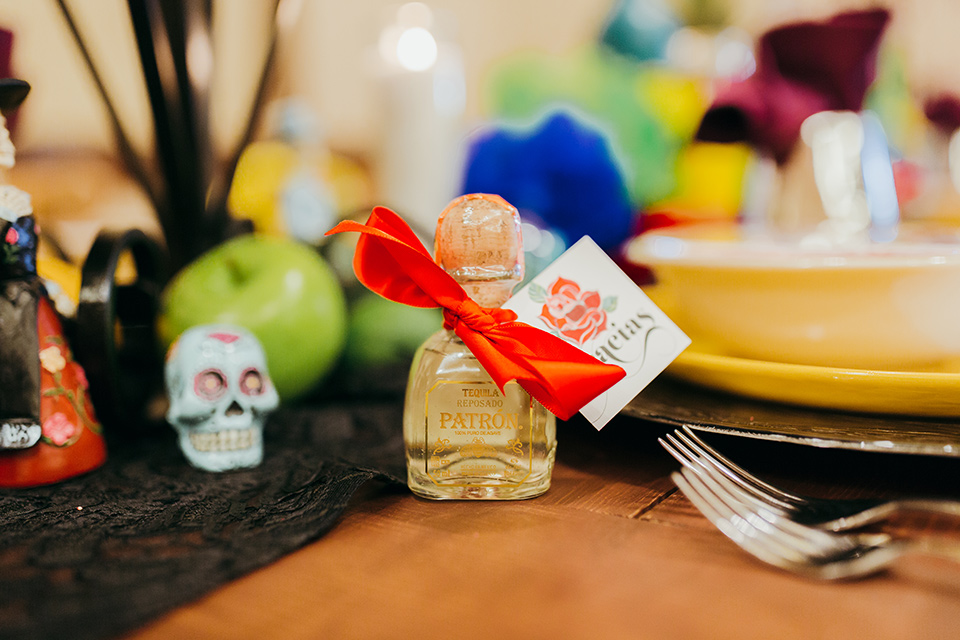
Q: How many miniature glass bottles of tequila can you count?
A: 1